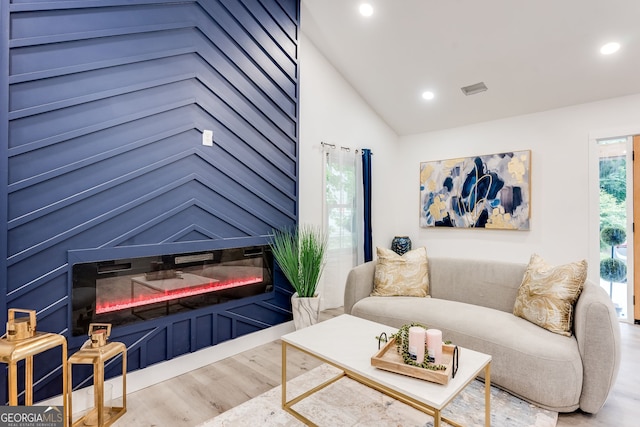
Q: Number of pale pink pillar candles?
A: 2